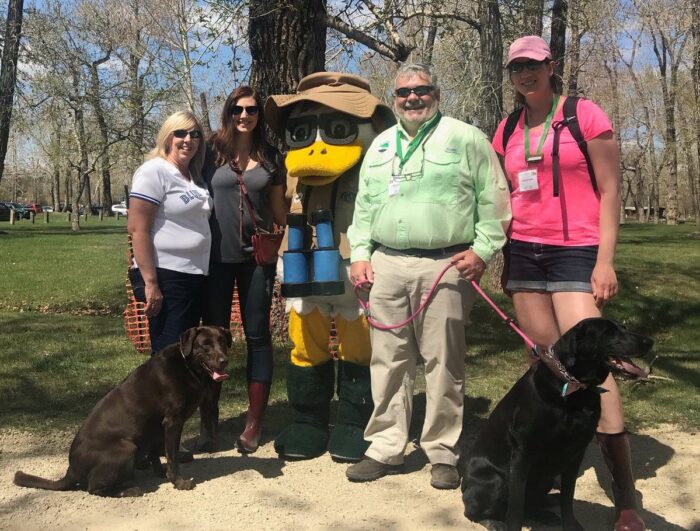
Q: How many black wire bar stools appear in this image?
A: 0